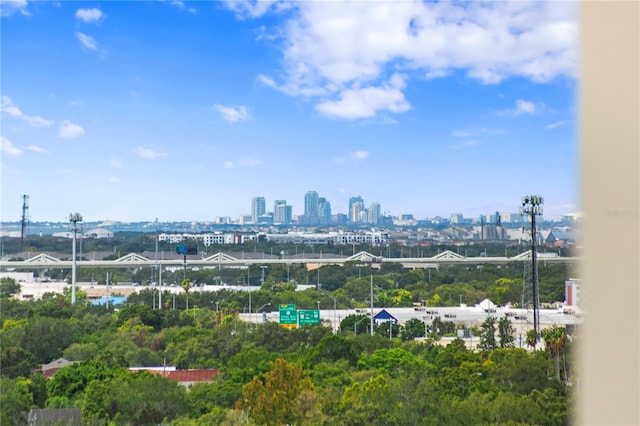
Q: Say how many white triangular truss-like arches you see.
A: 6